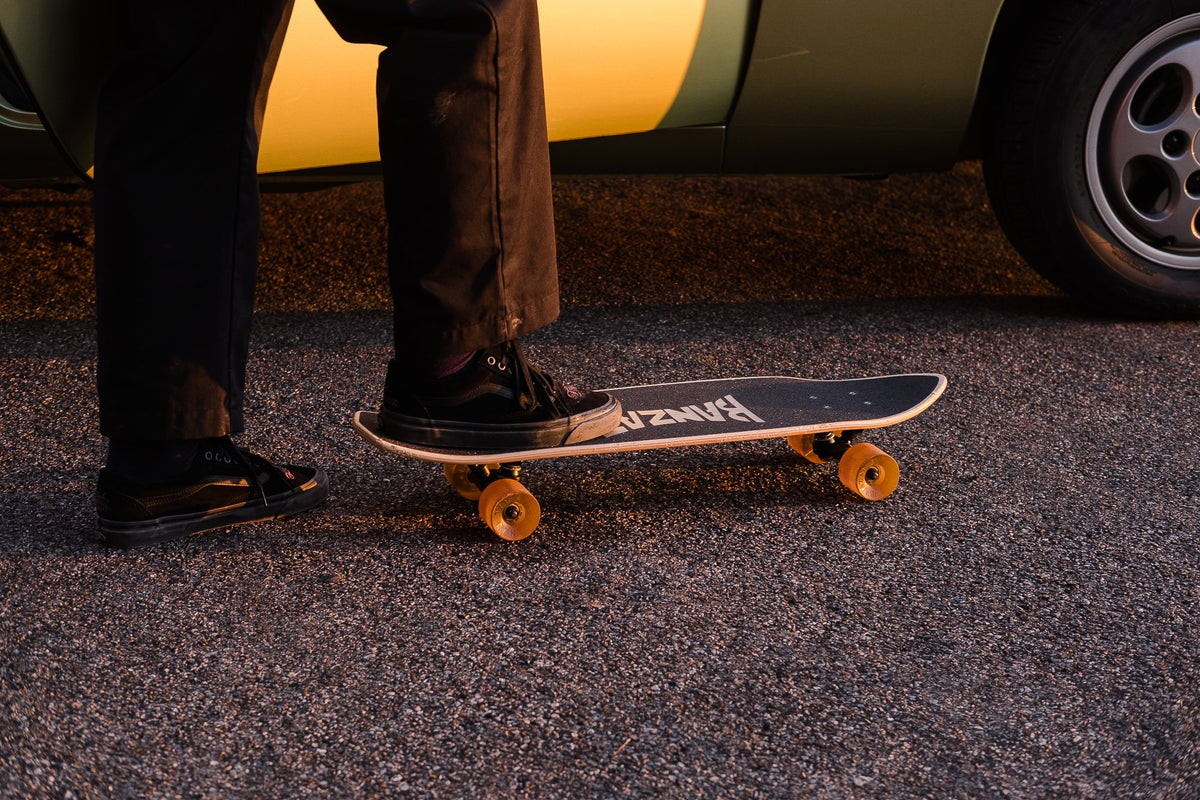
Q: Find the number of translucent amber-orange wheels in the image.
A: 4